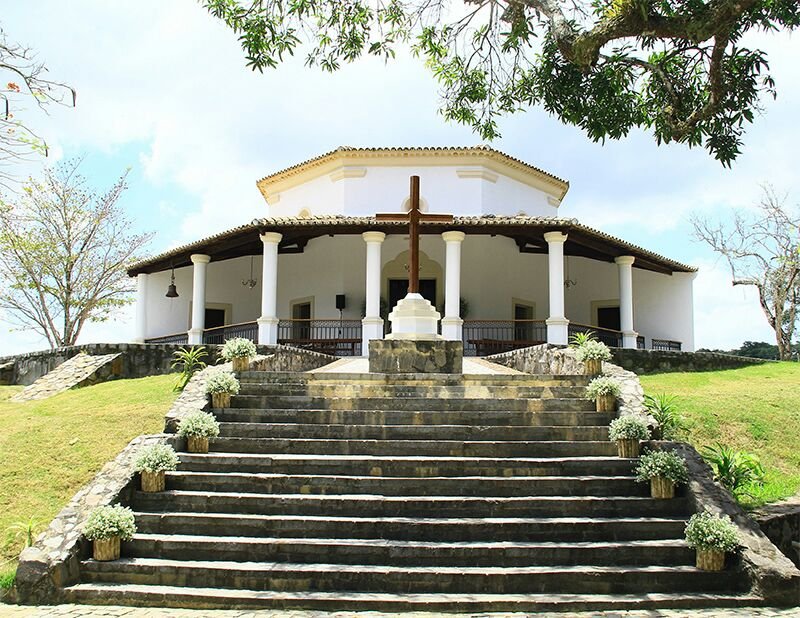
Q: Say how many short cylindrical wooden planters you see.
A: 10